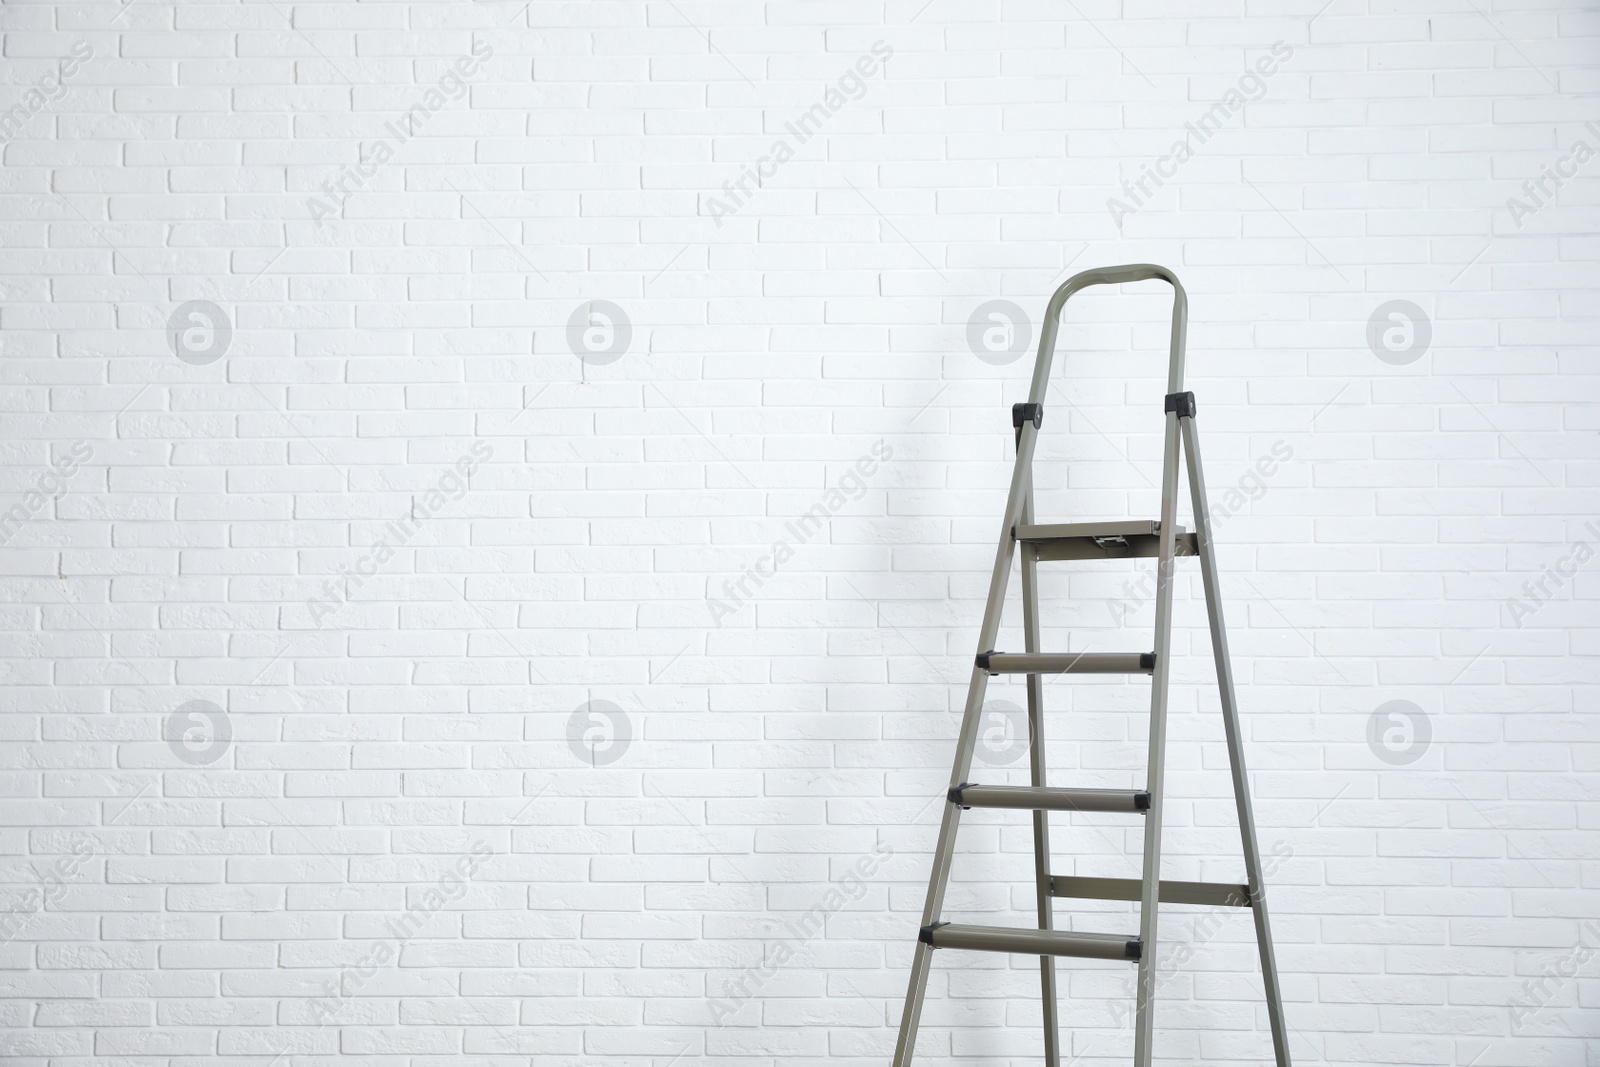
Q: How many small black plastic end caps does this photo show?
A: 6